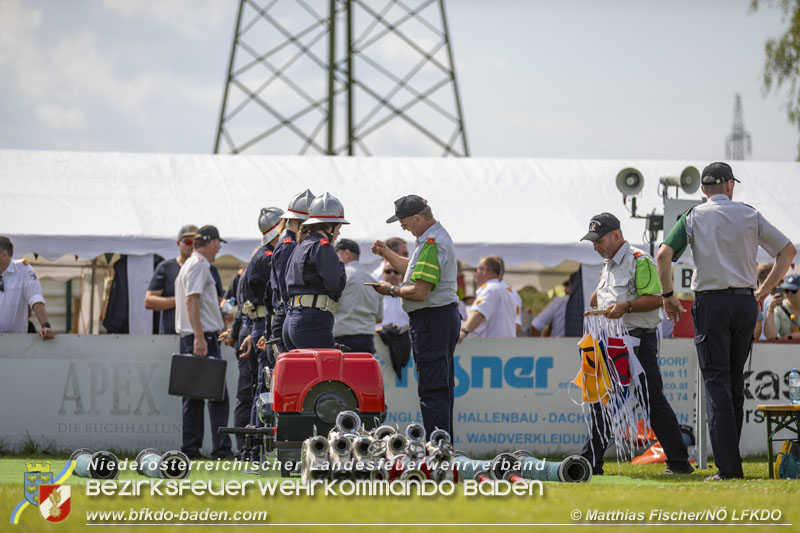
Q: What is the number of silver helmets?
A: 3